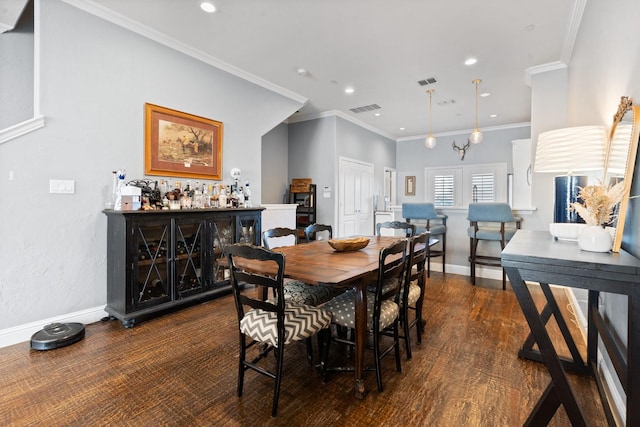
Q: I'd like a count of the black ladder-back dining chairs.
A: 6